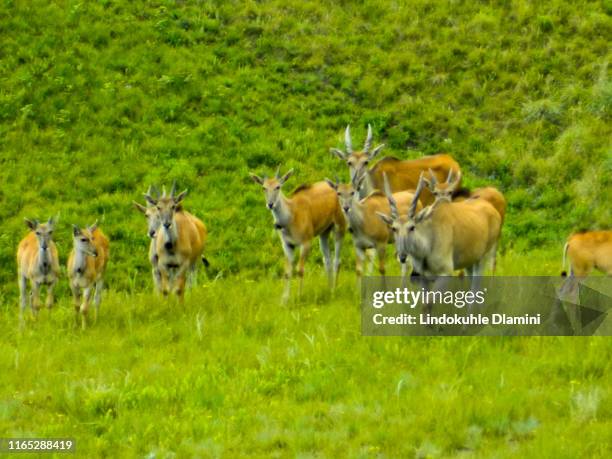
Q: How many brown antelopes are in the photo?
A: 10